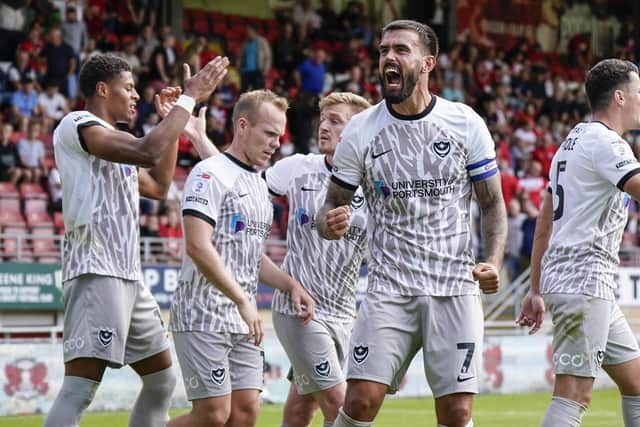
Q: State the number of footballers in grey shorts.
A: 5